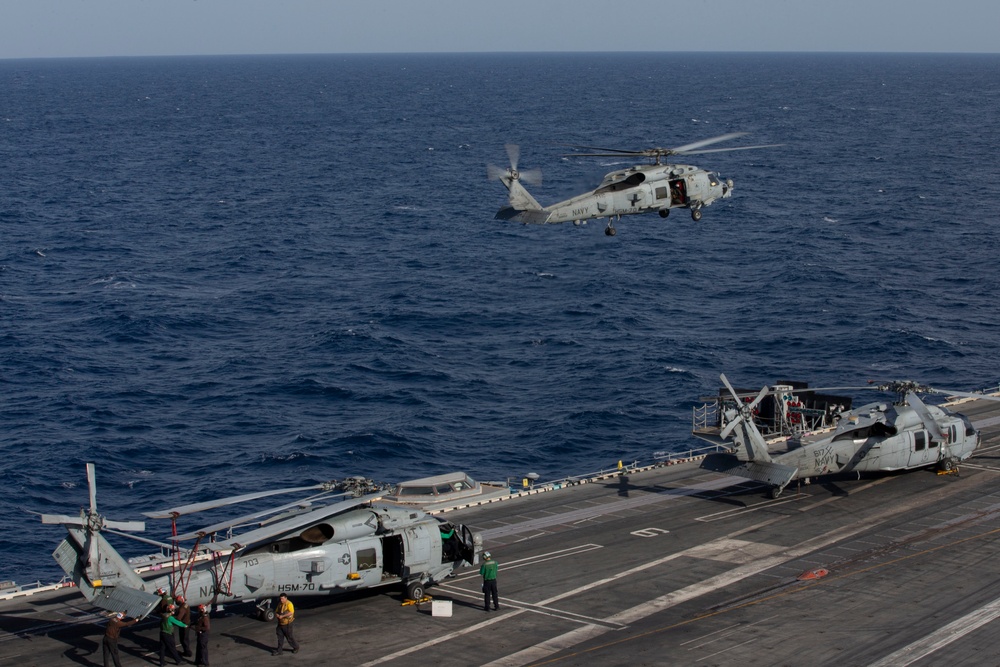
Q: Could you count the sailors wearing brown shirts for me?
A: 3